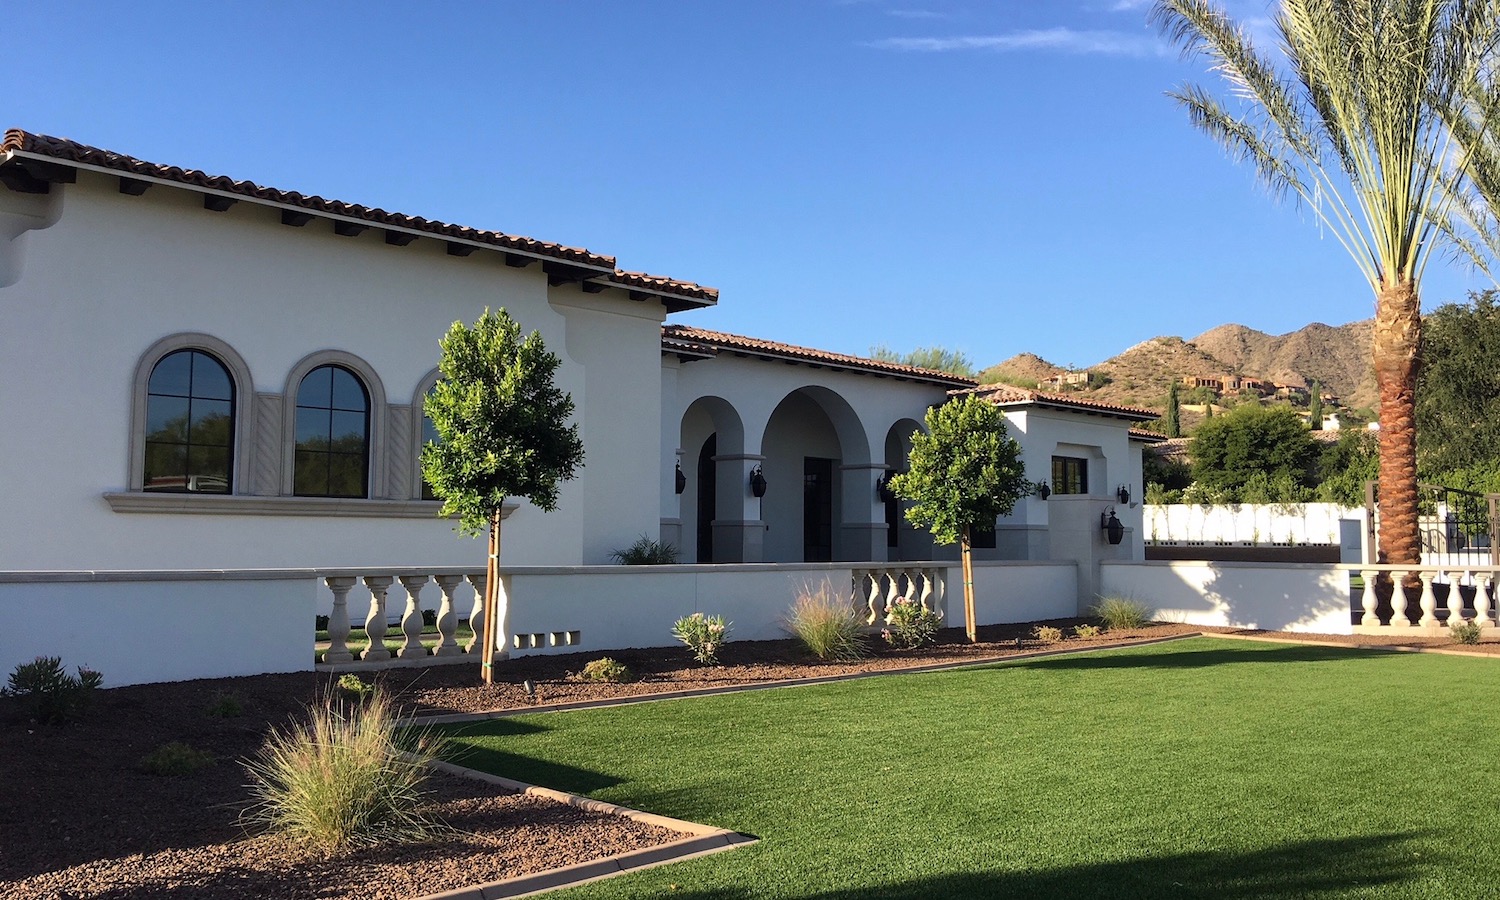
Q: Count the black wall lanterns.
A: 6